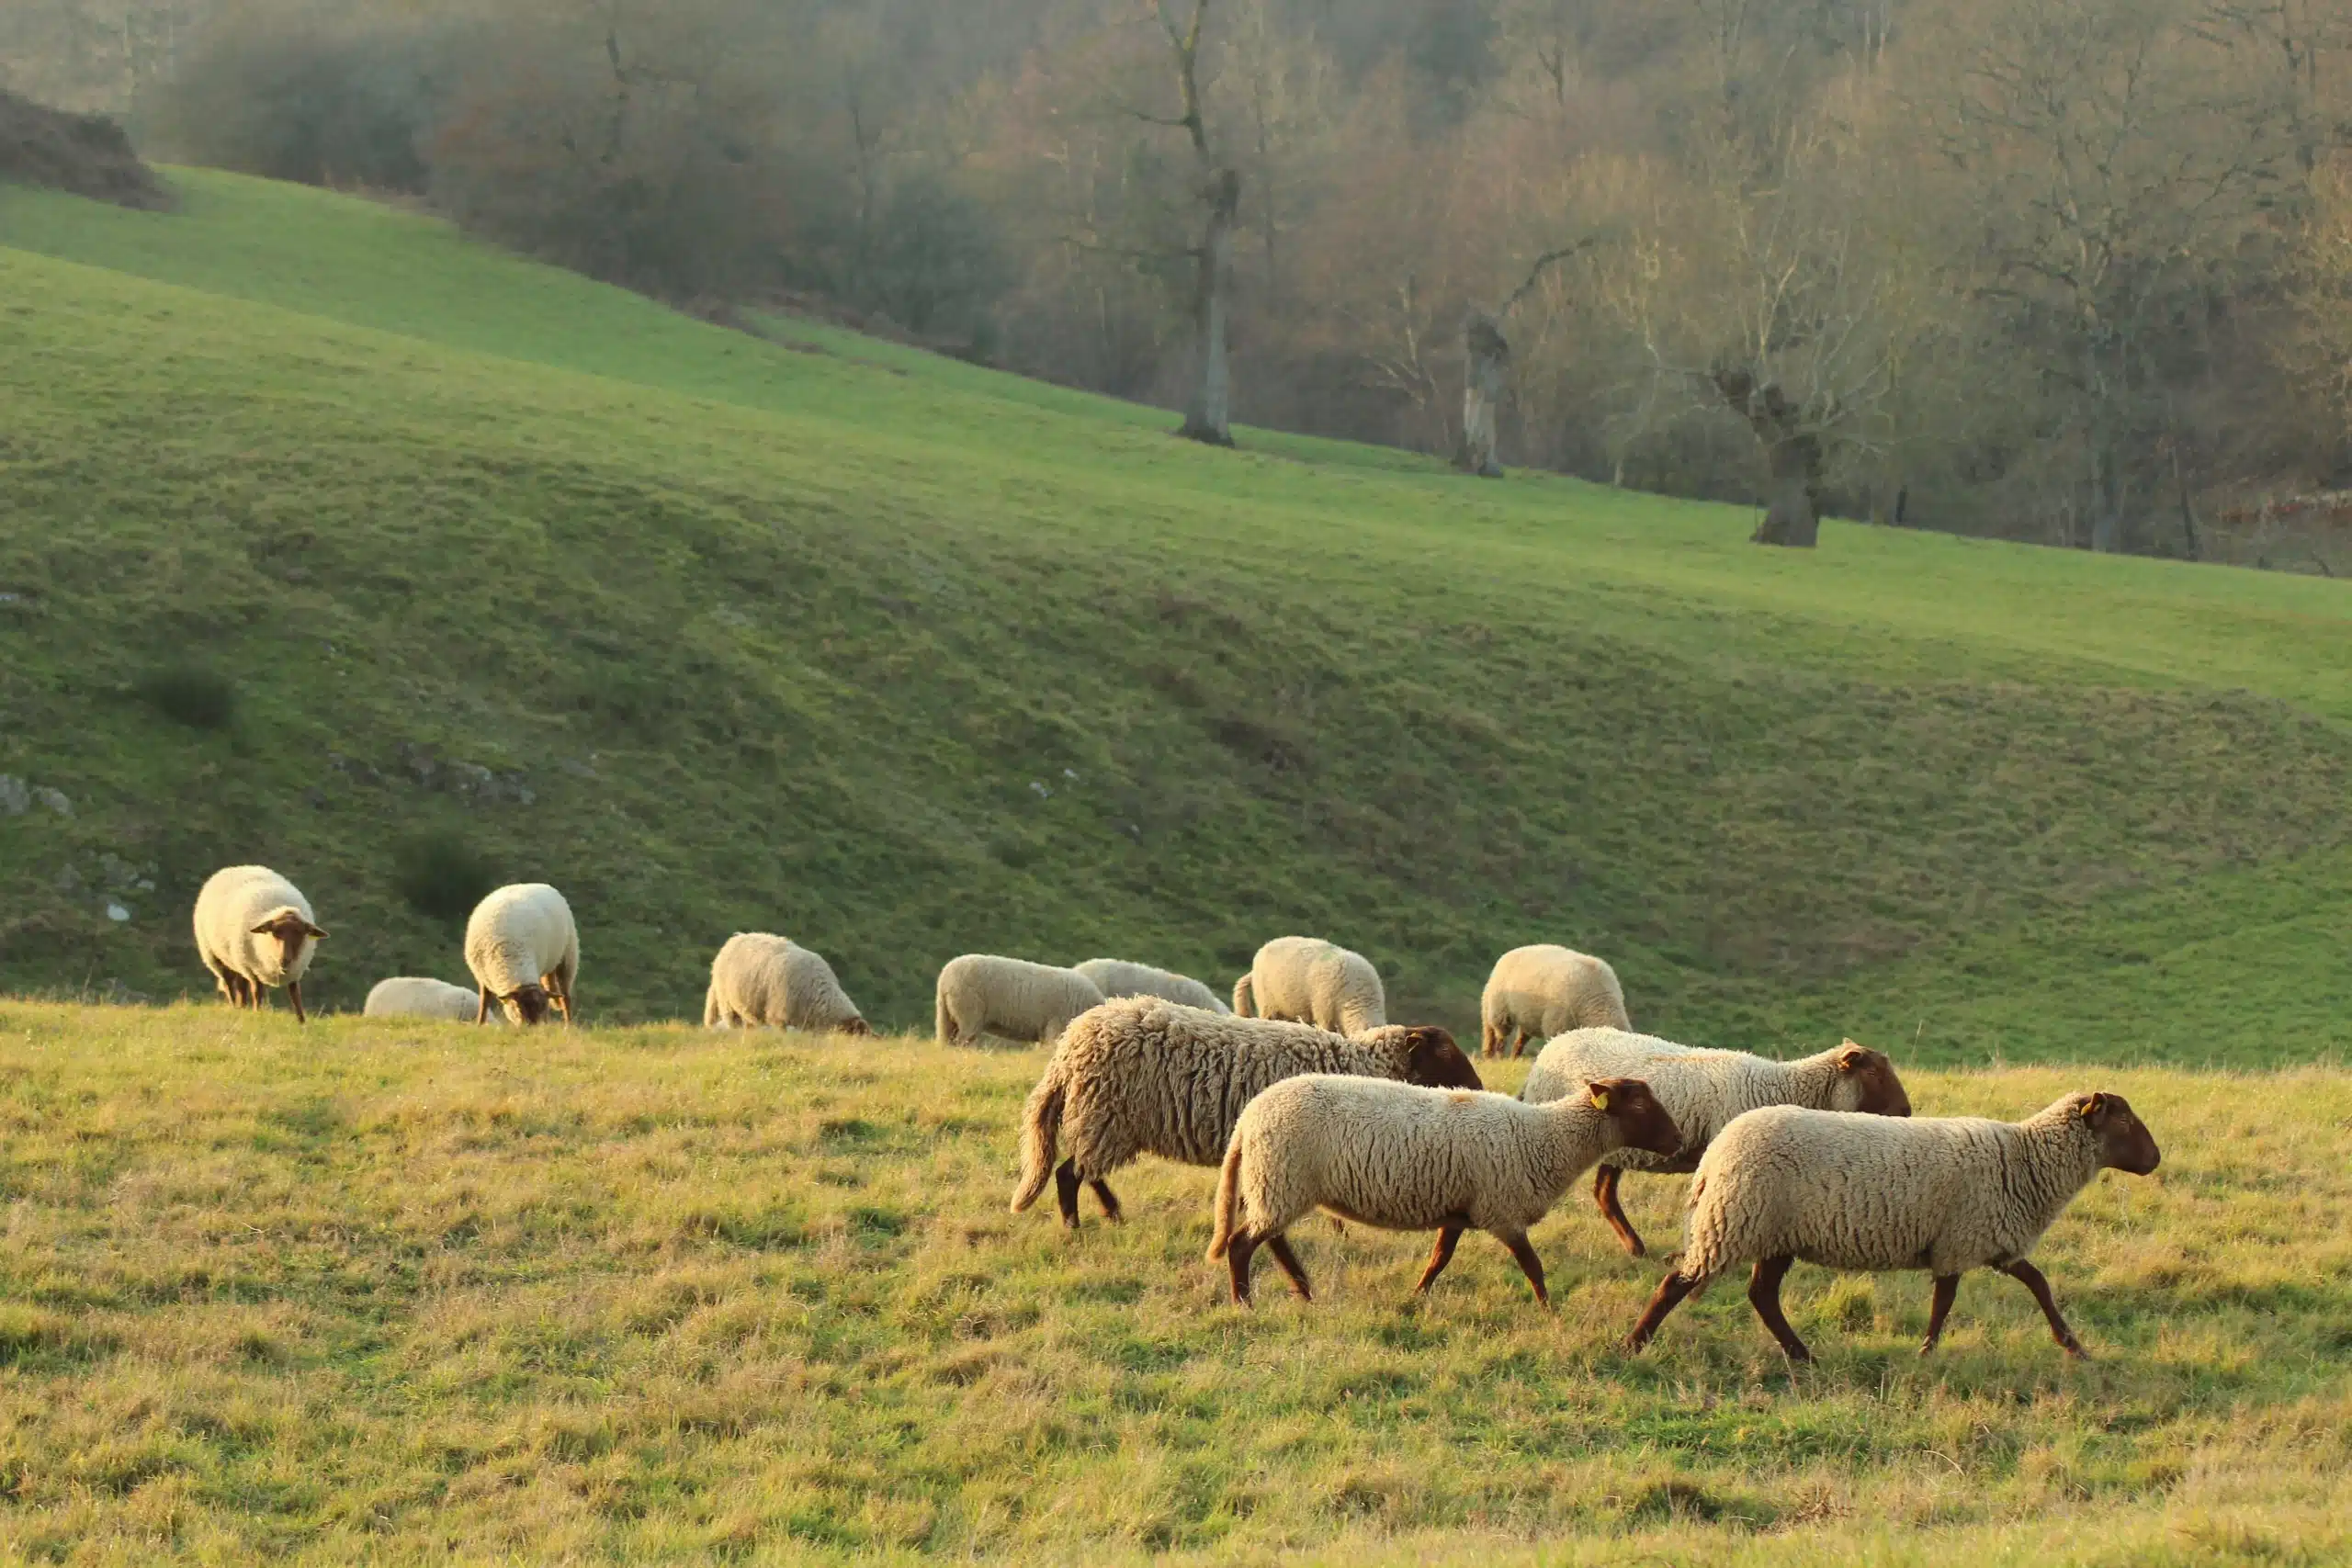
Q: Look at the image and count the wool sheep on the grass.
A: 12